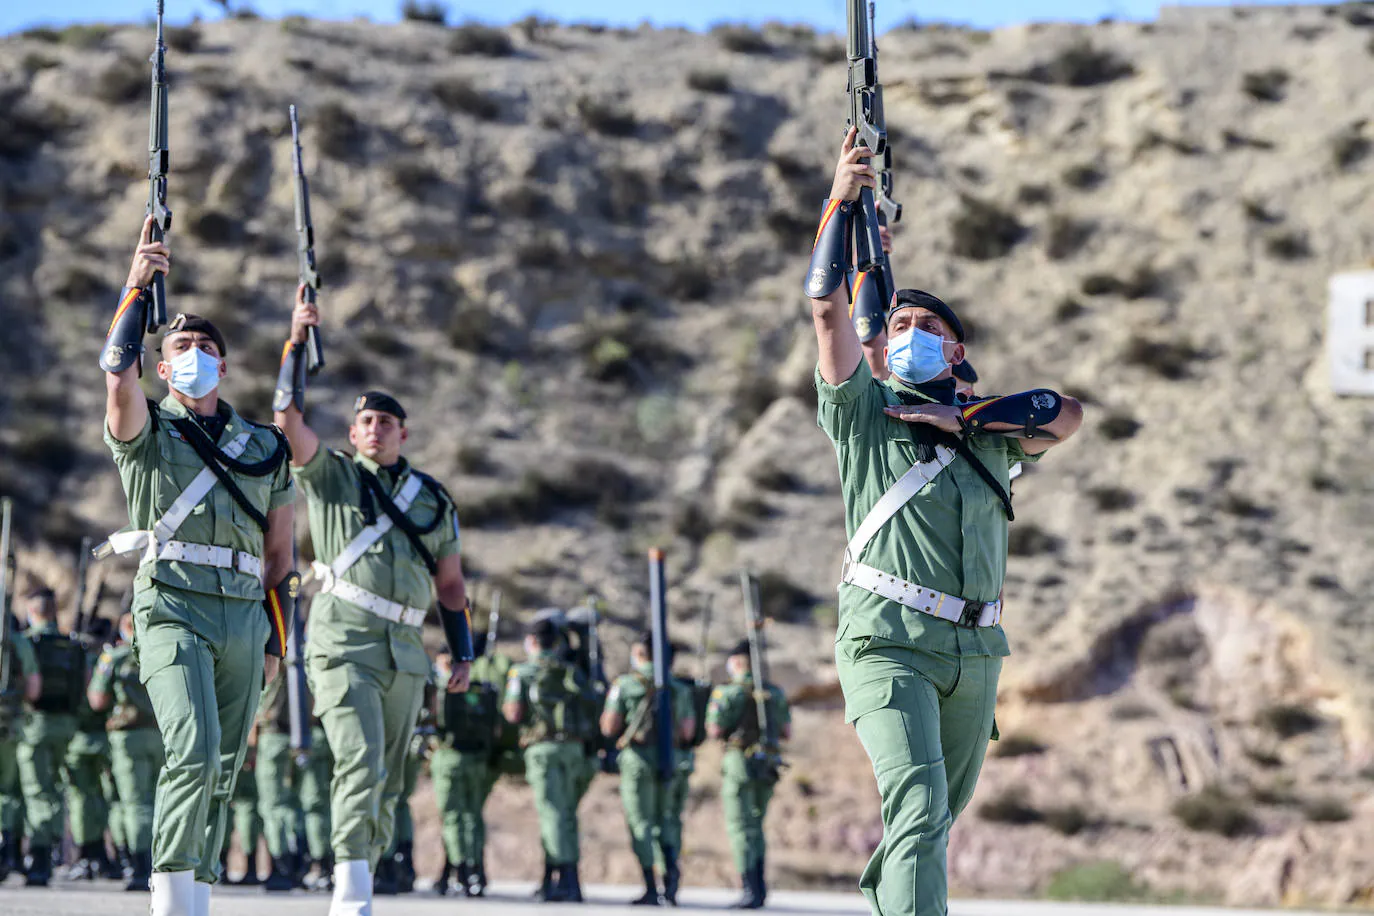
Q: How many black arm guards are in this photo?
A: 7